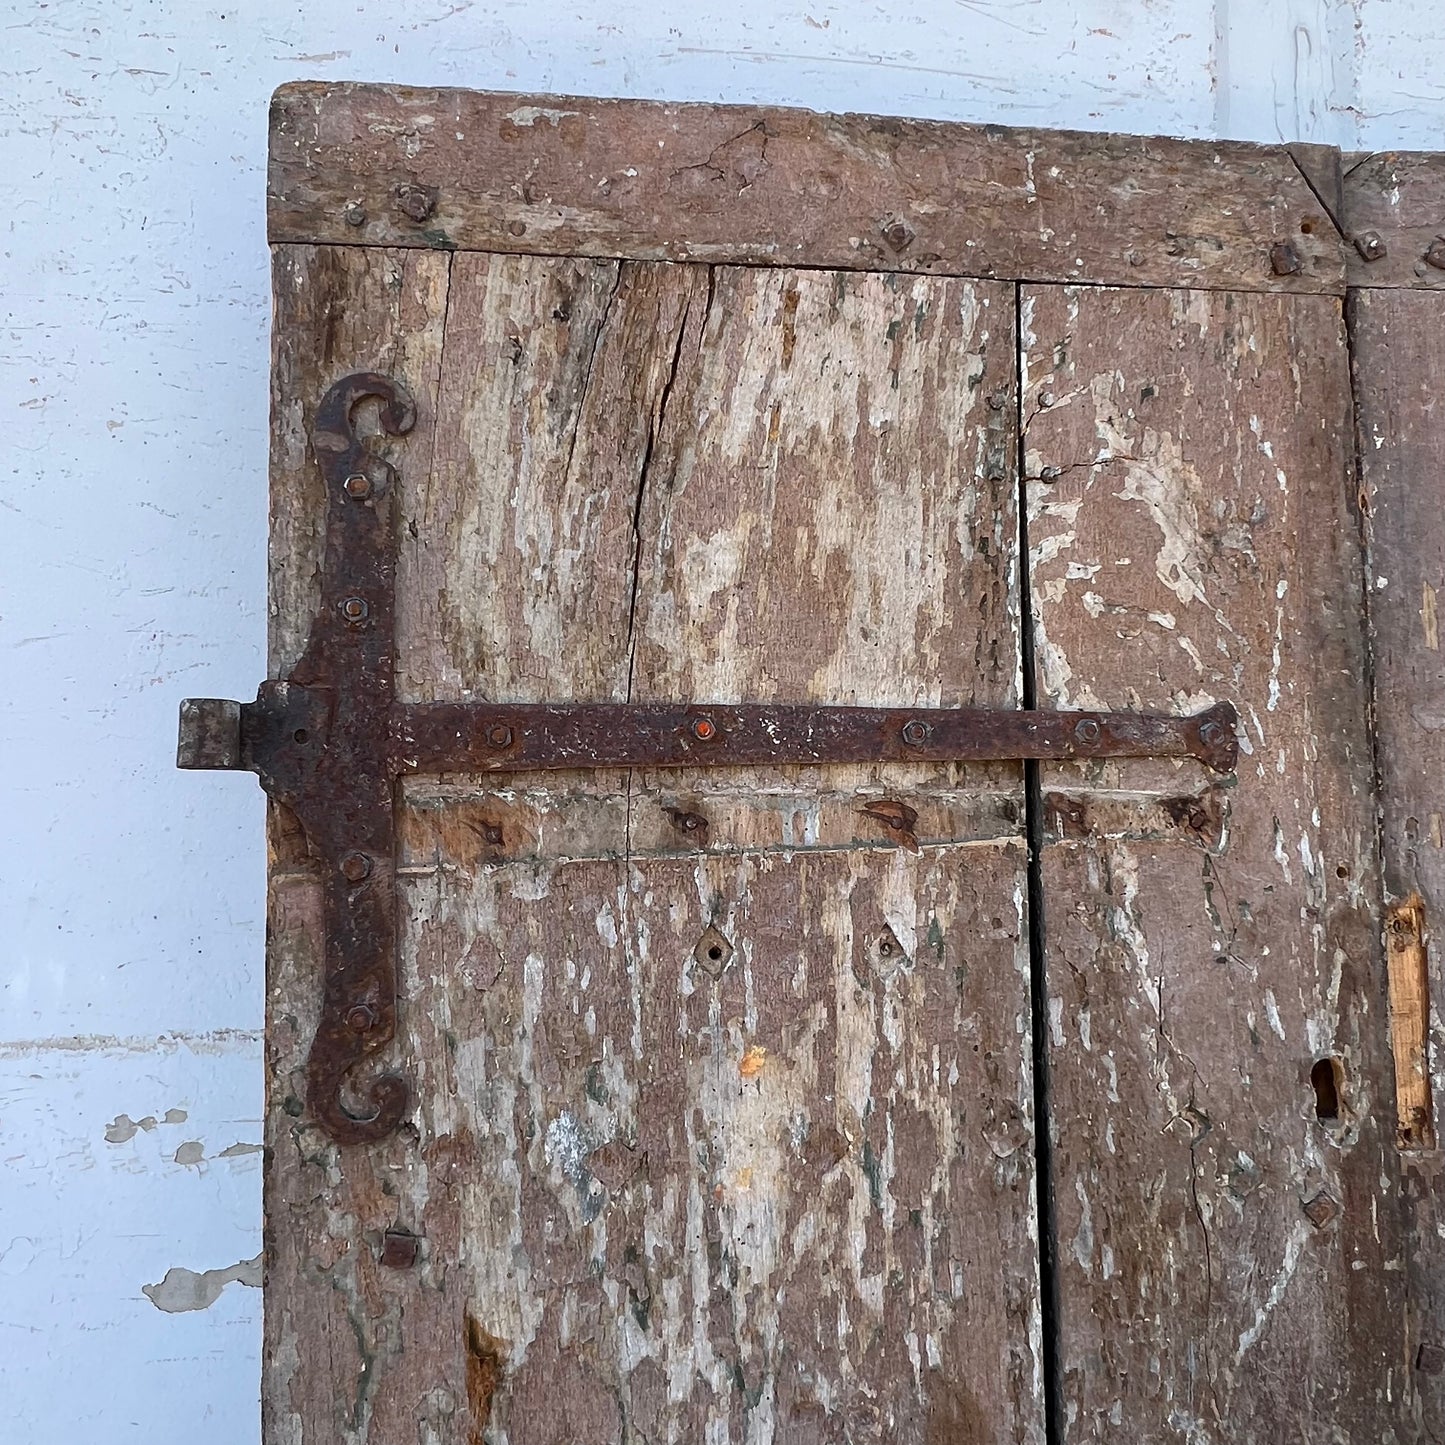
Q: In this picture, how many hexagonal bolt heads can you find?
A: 9